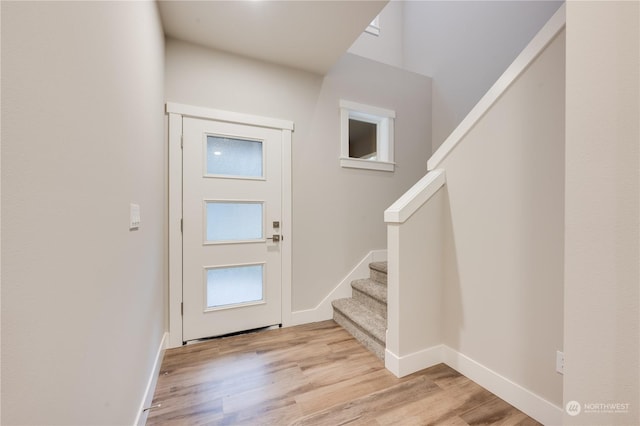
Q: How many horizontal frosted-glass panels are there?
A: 3